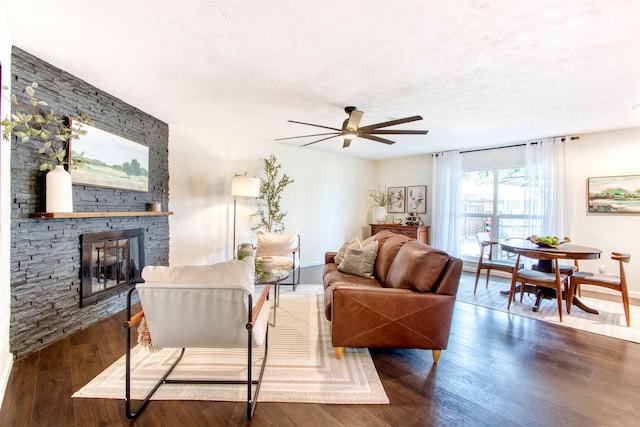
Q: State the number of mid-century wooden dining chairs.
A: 4